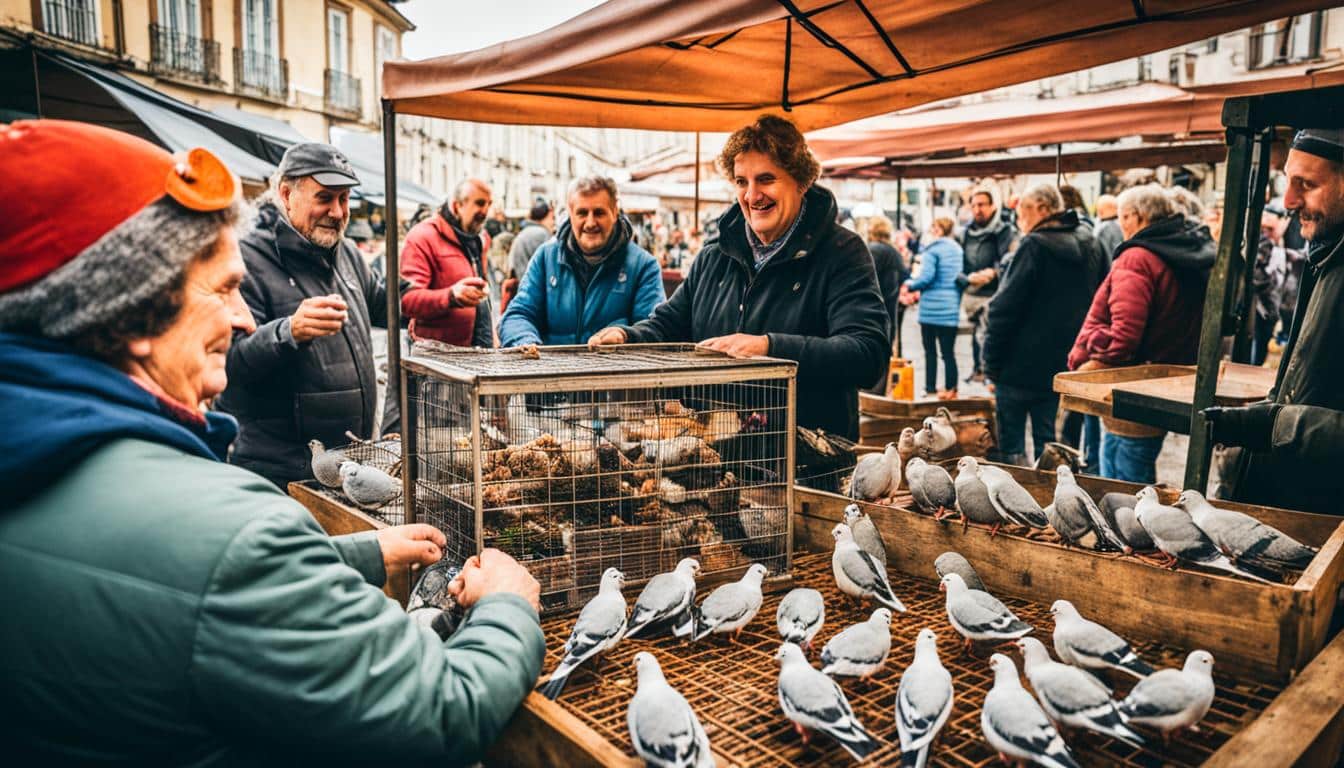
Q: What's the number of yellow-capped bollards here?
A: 0